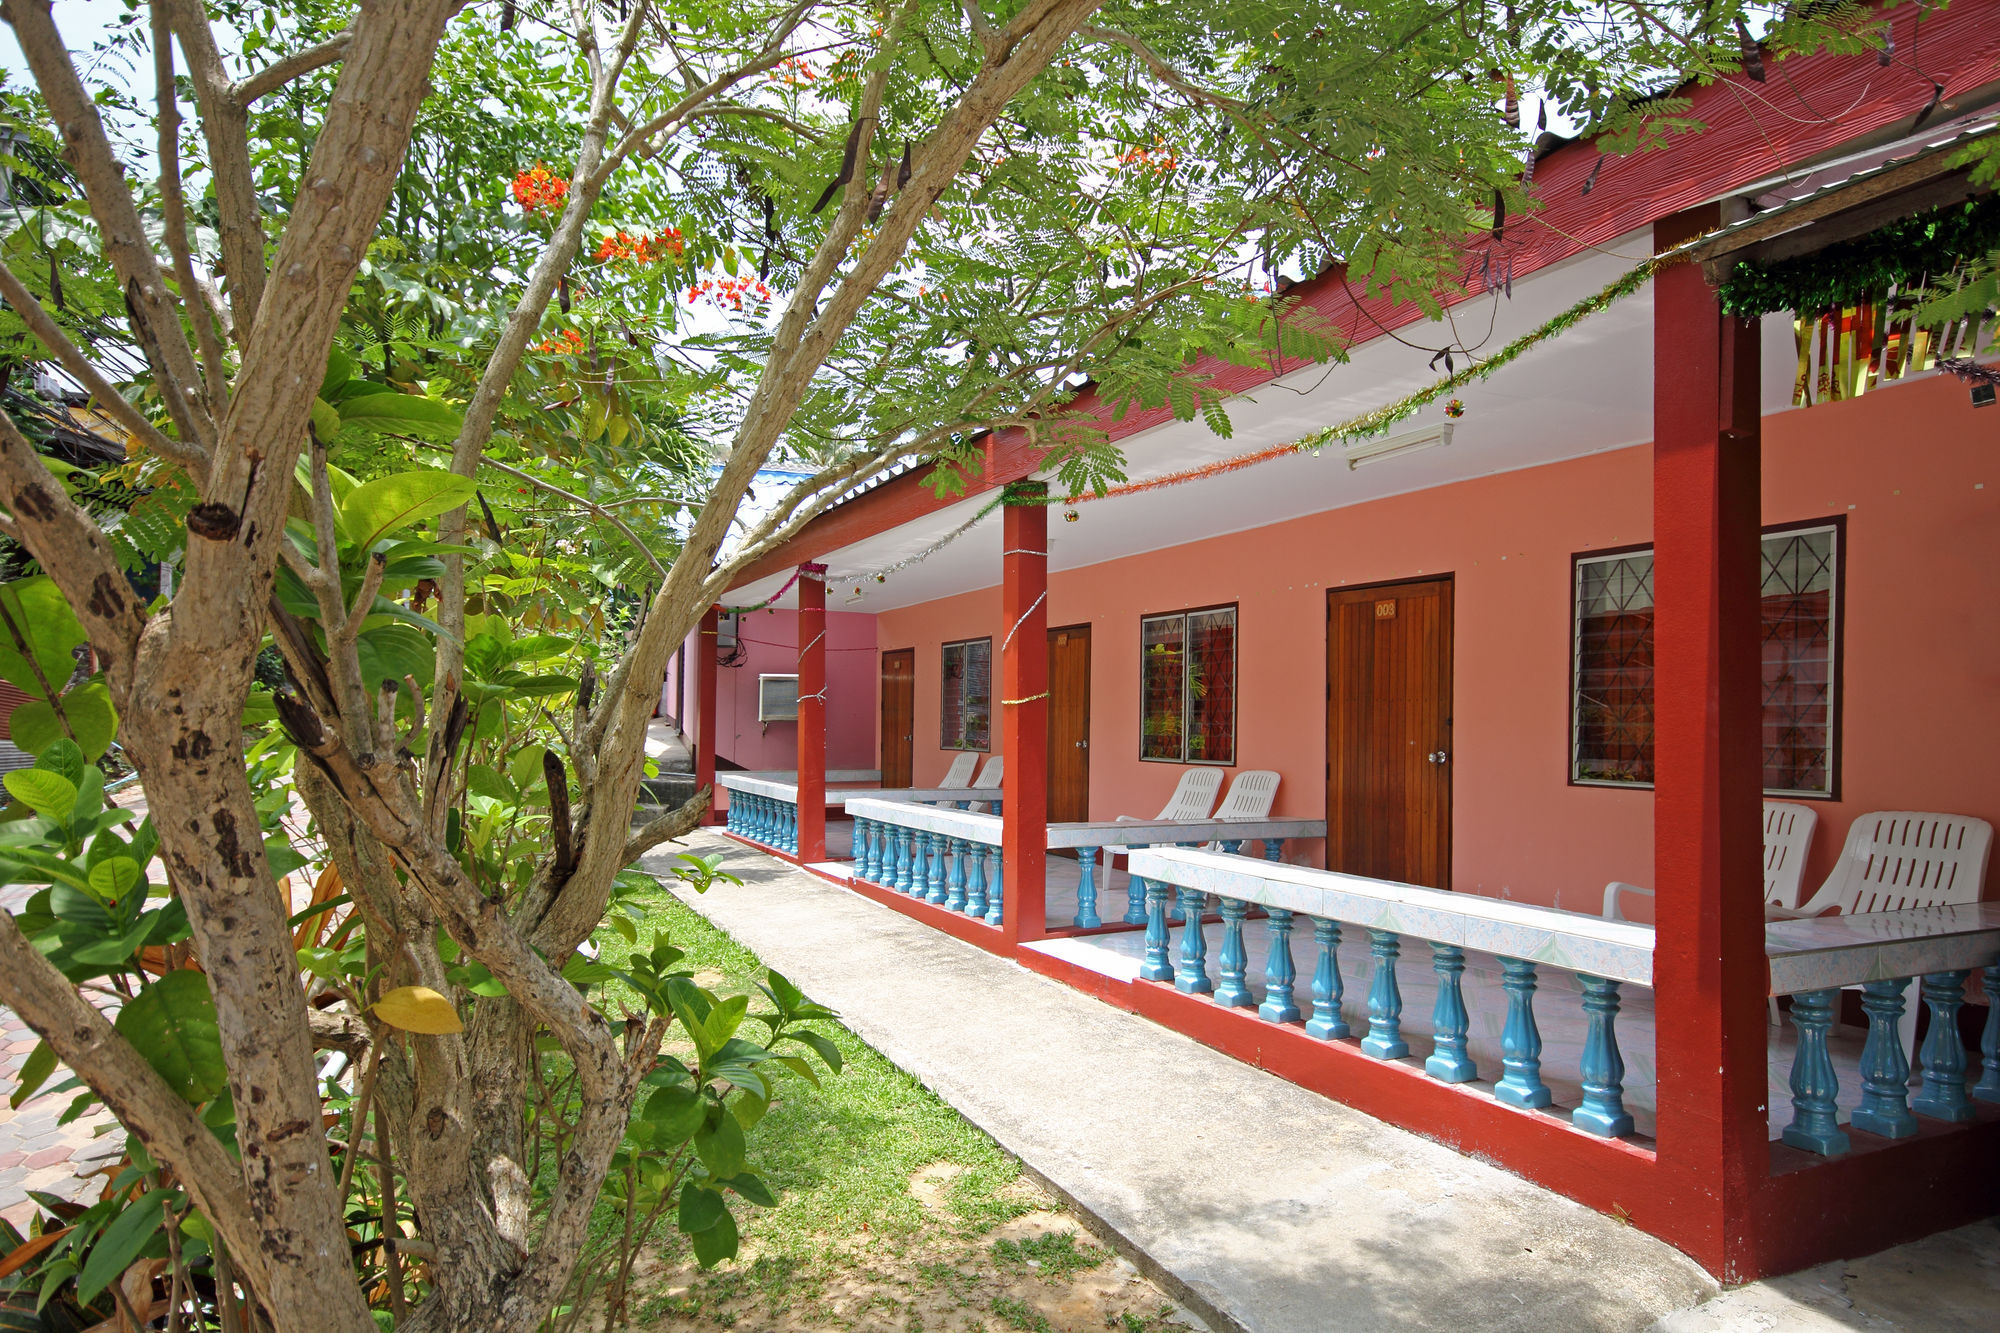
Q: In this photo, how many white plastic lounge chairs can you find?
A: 6